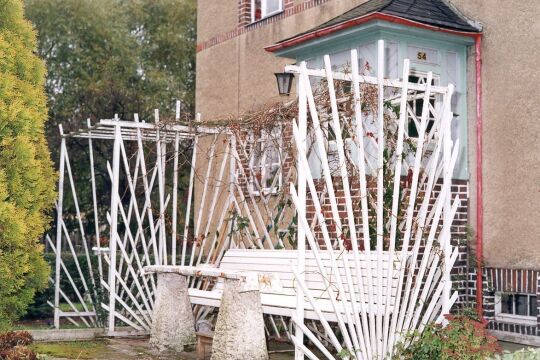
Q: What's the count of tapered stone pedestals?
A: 2